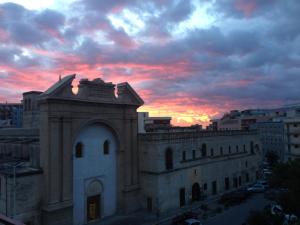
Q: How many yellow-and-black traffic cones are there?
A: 0